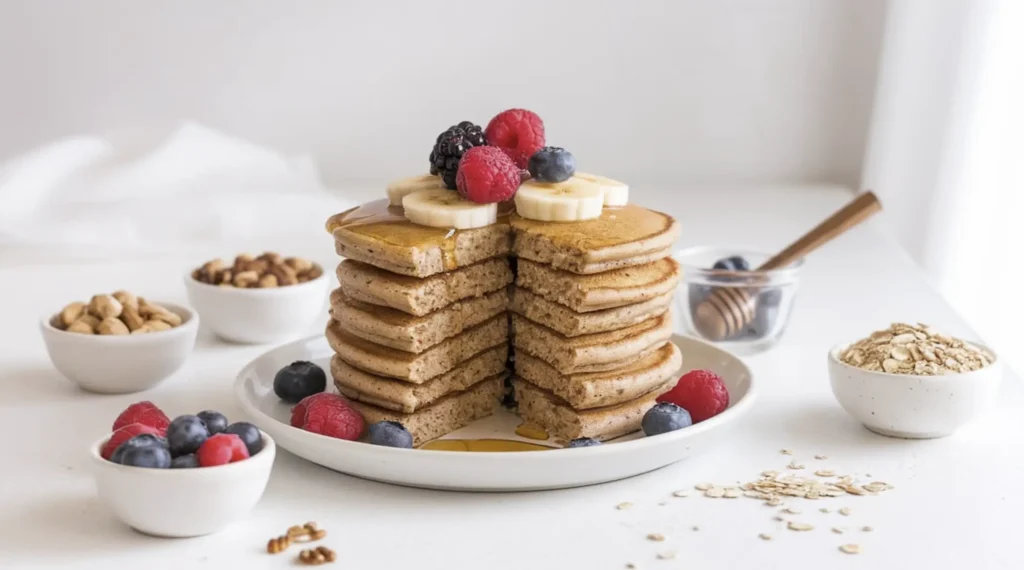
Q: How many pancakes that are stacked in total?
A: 6